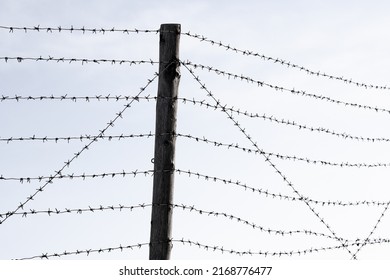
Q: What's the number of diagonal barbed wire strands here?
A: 3